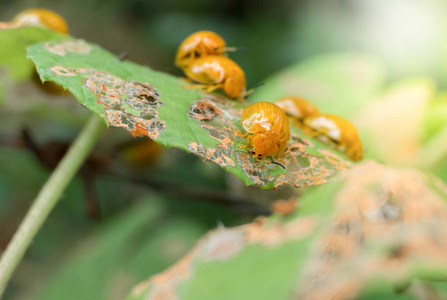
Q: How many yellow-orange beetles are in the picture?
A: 6